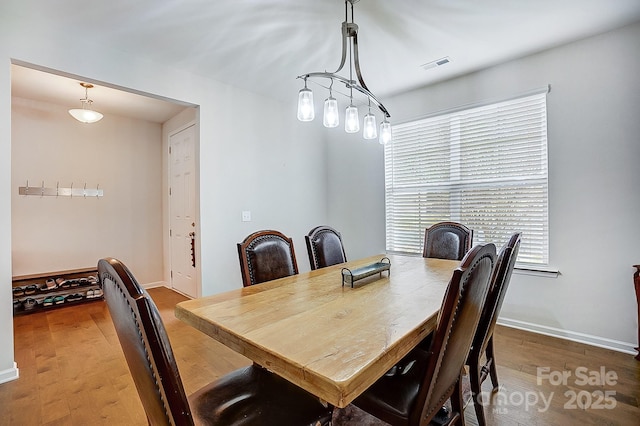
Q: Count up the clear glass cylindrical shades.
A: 5